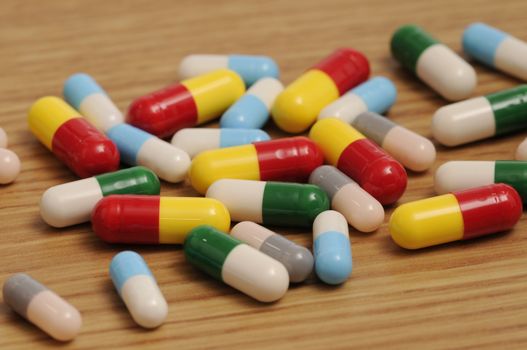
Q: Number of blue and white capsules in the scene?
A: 9